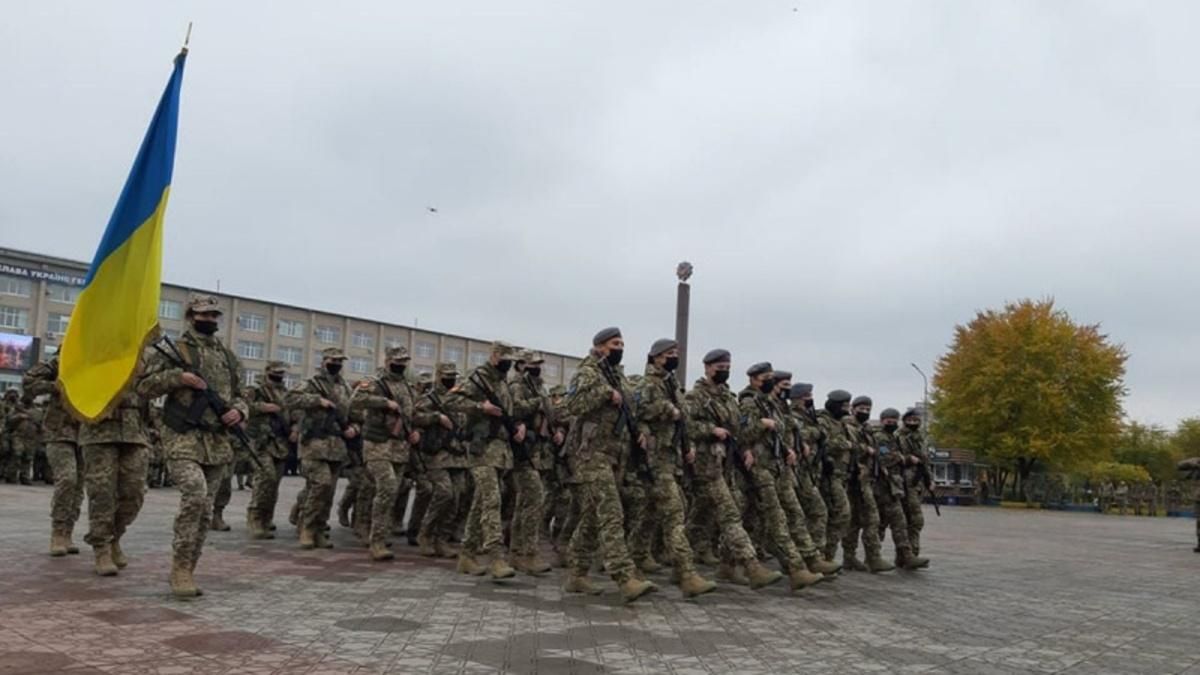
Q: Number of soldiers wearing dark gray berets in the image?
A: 10